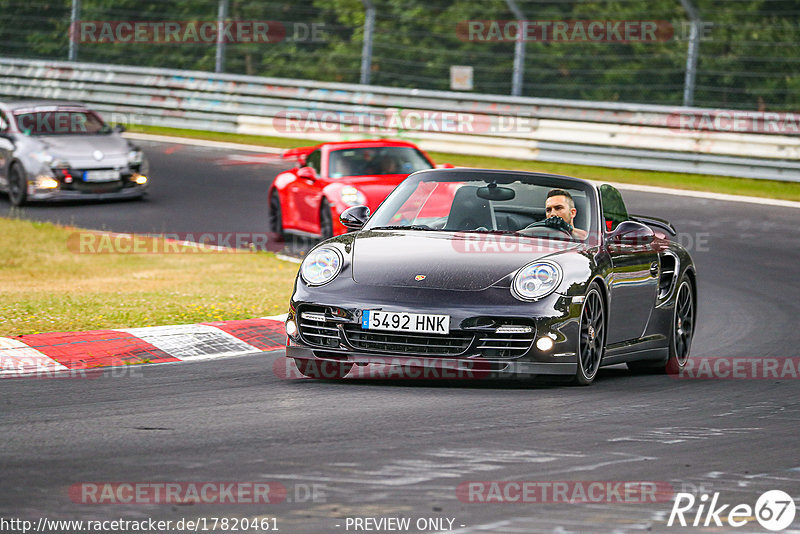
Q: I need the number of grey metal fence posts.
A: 5